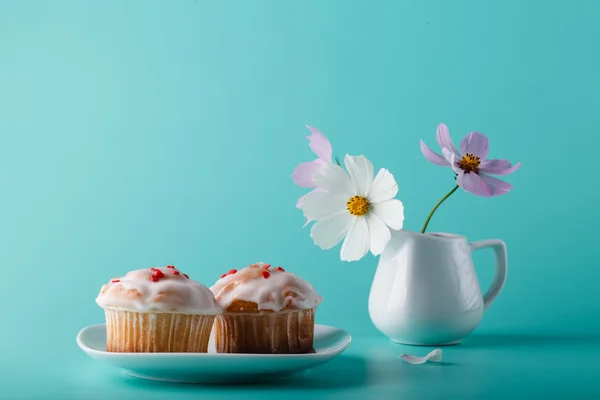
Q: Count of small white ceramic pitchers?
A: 1